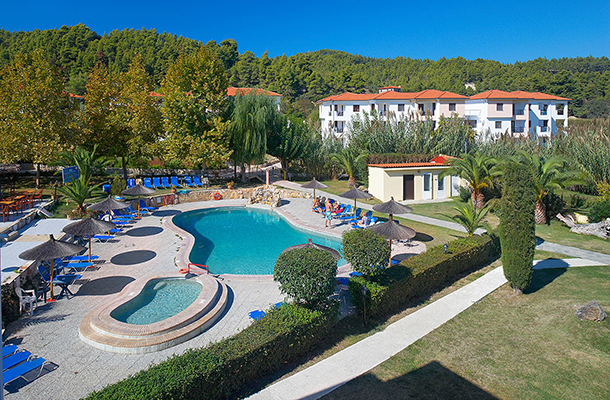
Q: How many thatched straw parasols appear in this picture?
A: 9